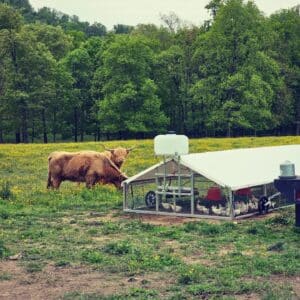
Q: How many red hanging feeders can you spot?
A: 2